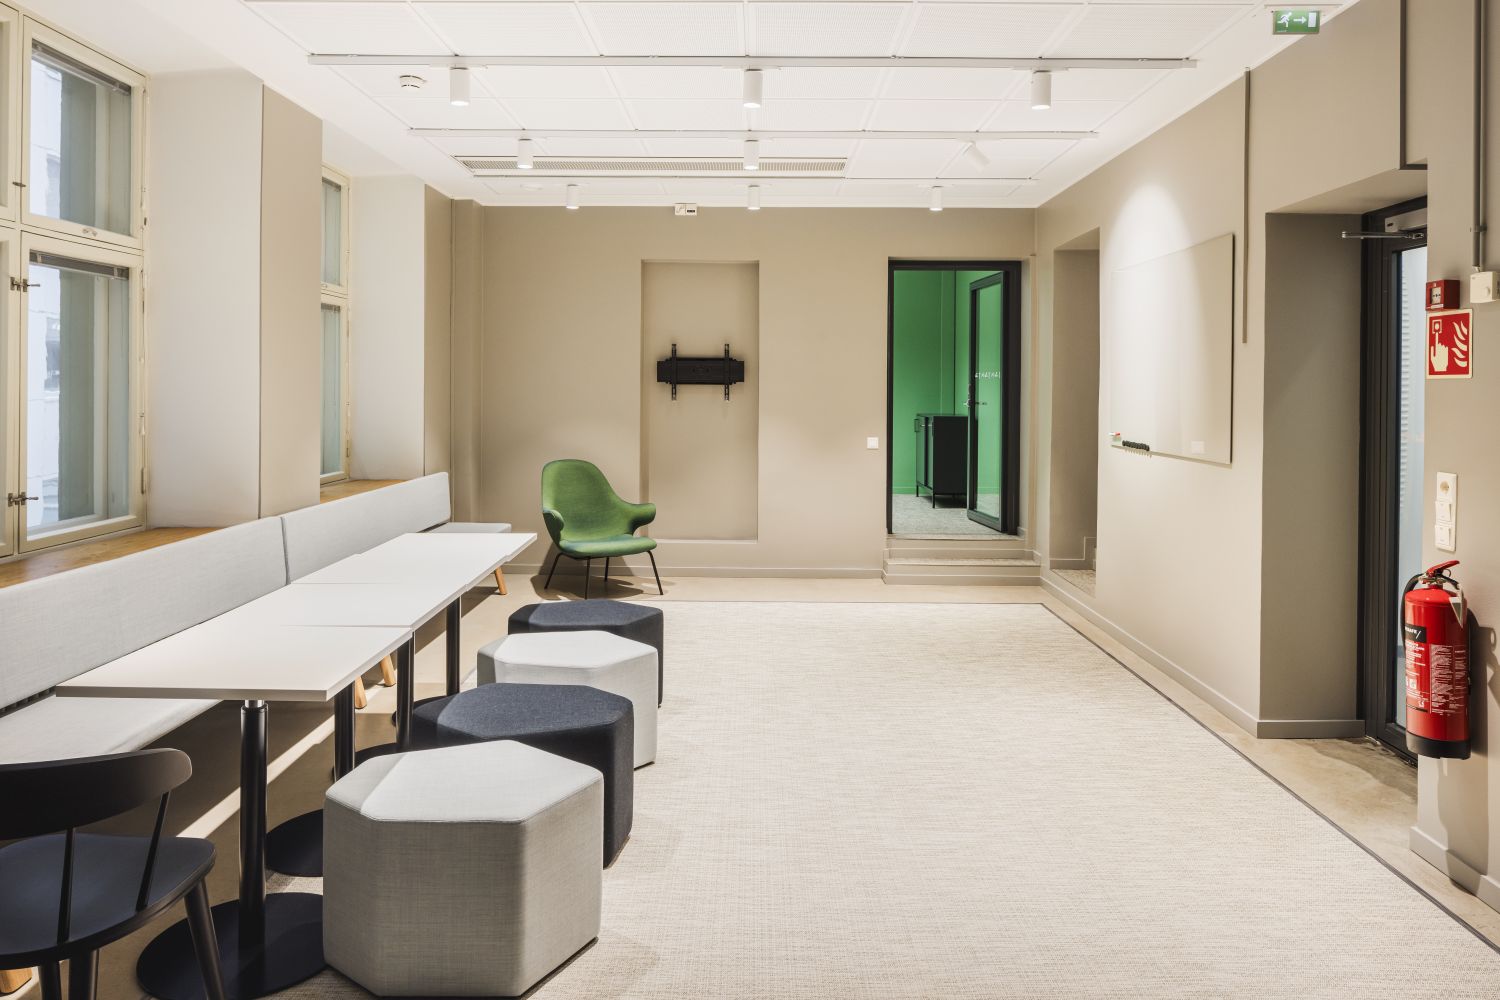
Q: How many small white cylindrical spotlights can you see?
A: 9